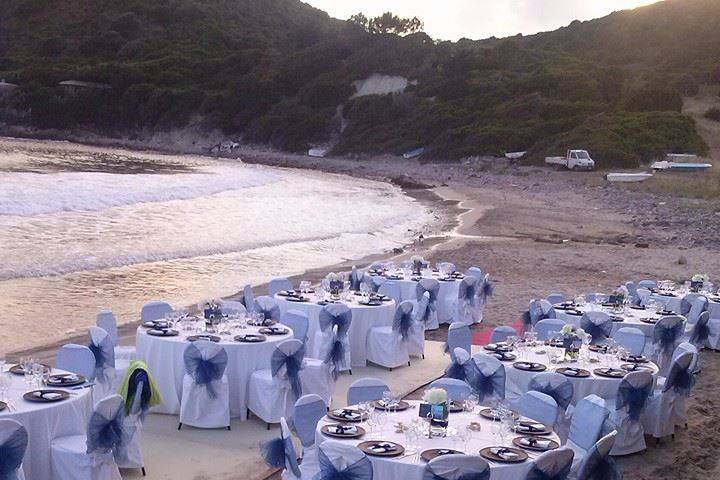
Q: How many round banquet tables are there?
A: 8